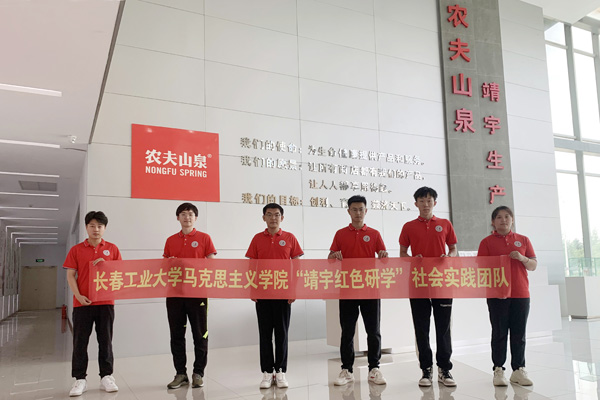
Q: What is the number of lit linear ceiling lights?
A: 10